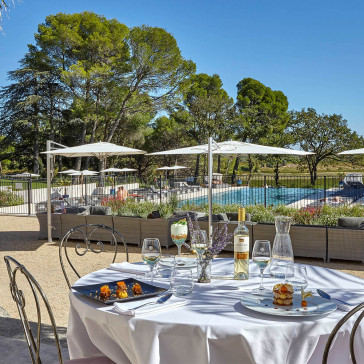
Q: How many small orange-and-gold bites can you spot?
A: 4